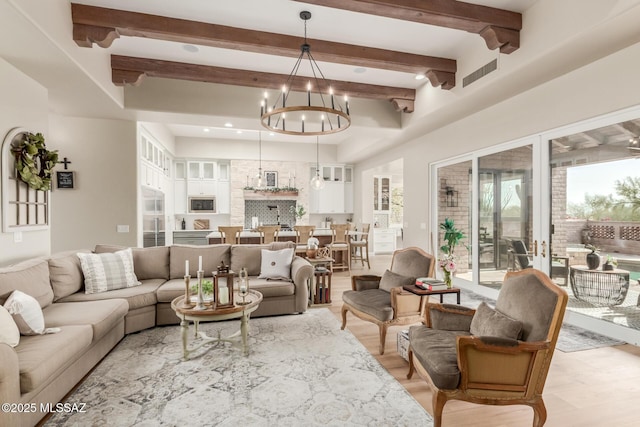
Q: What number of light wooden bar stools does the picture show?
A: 5